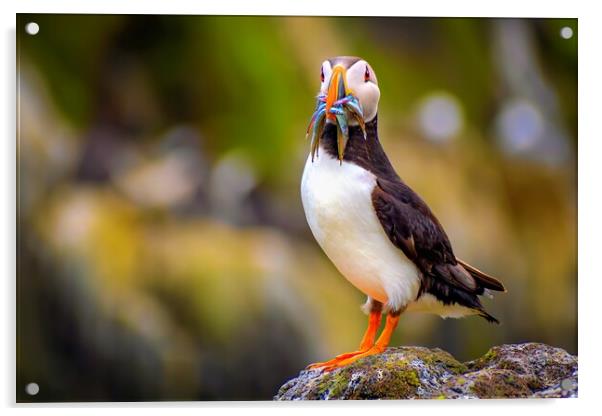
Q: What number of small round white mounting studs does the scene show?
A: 4